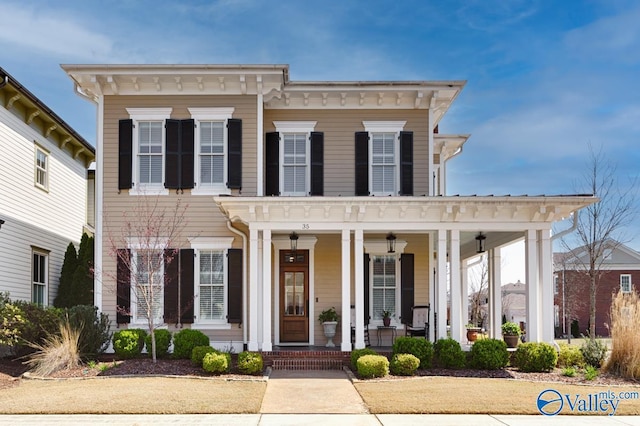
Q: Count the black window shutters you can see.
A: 14